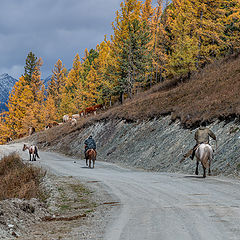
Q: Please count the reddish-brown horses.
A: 1